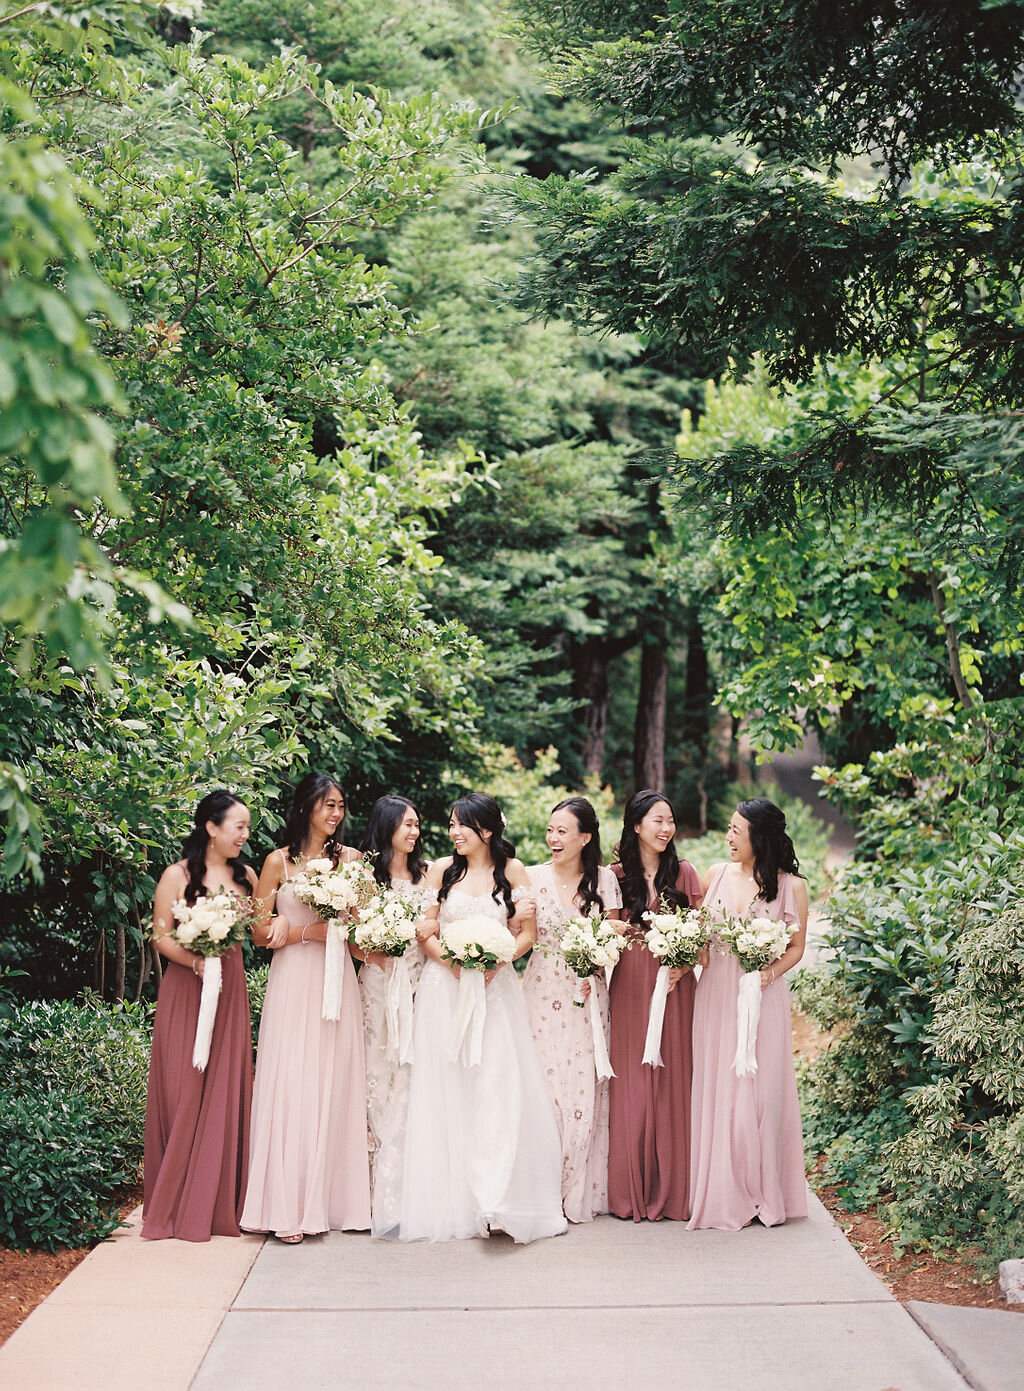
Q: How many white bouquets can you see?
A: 7